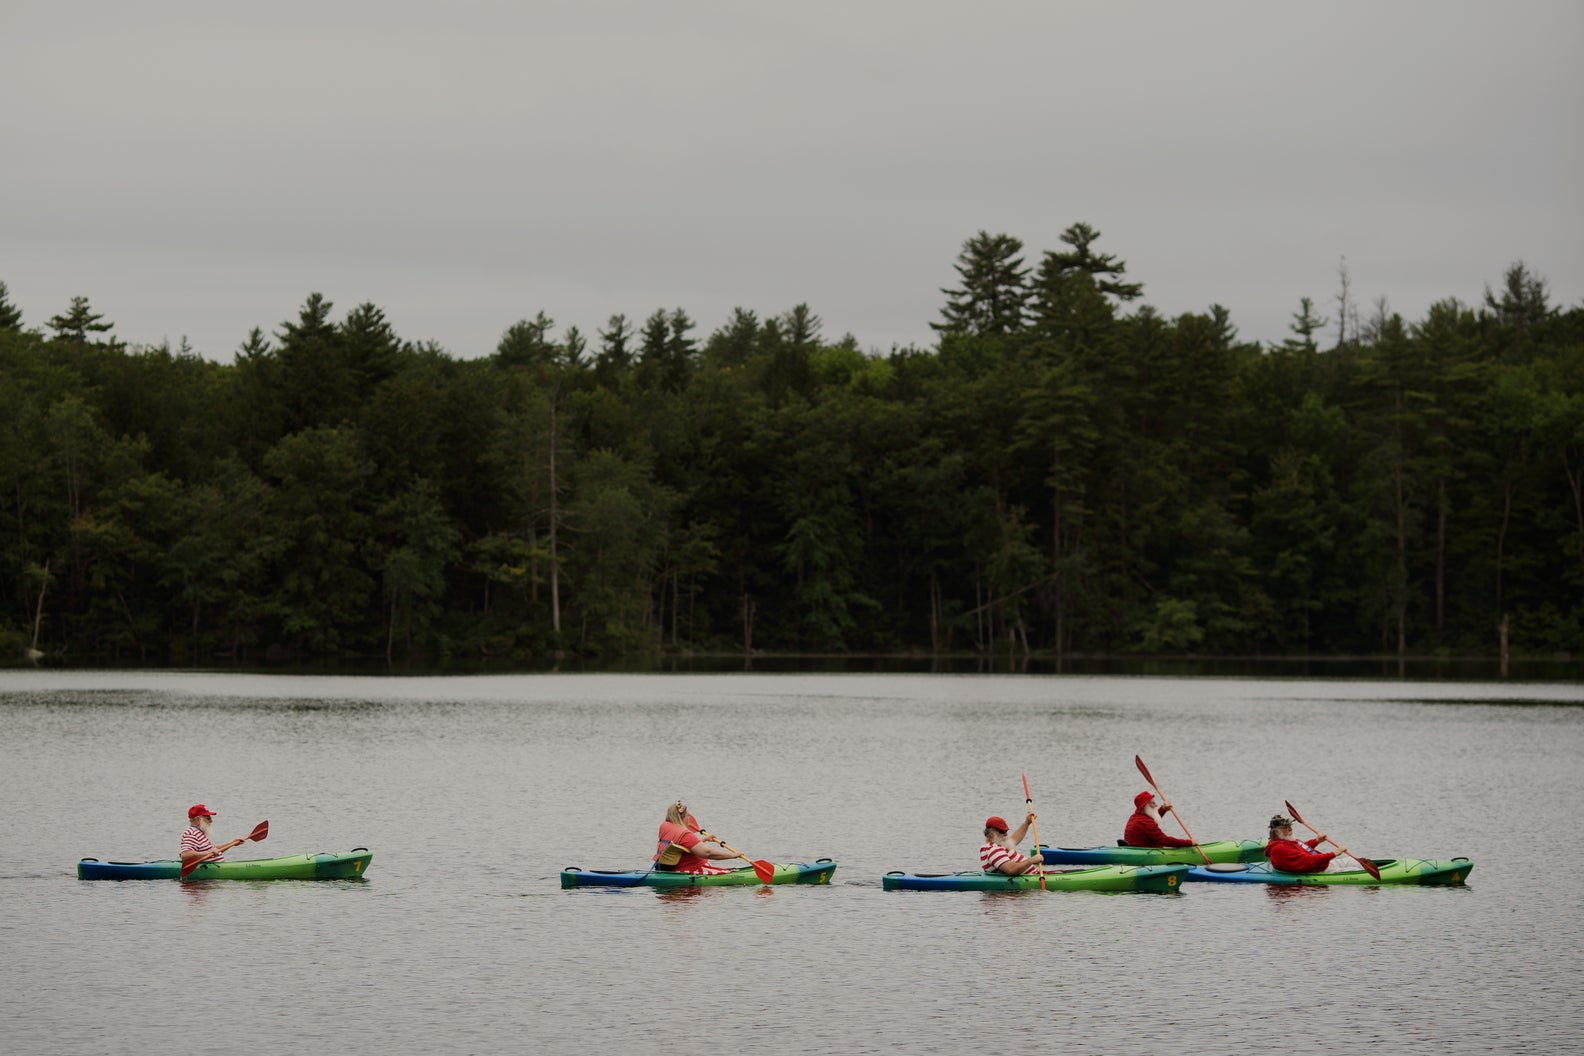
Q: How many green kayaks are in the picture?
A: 5